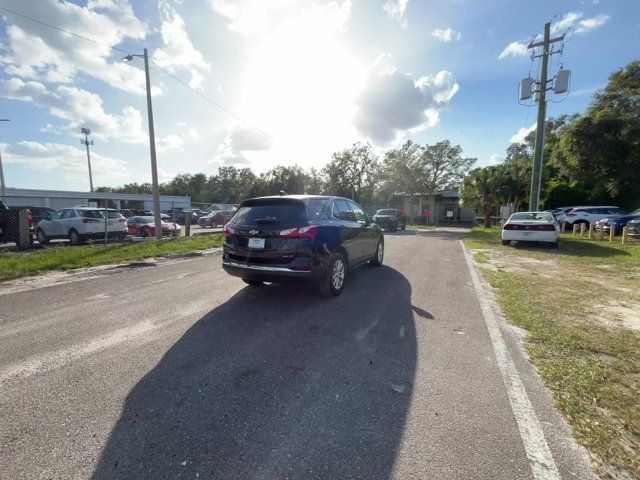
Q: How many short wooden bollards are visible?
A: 7